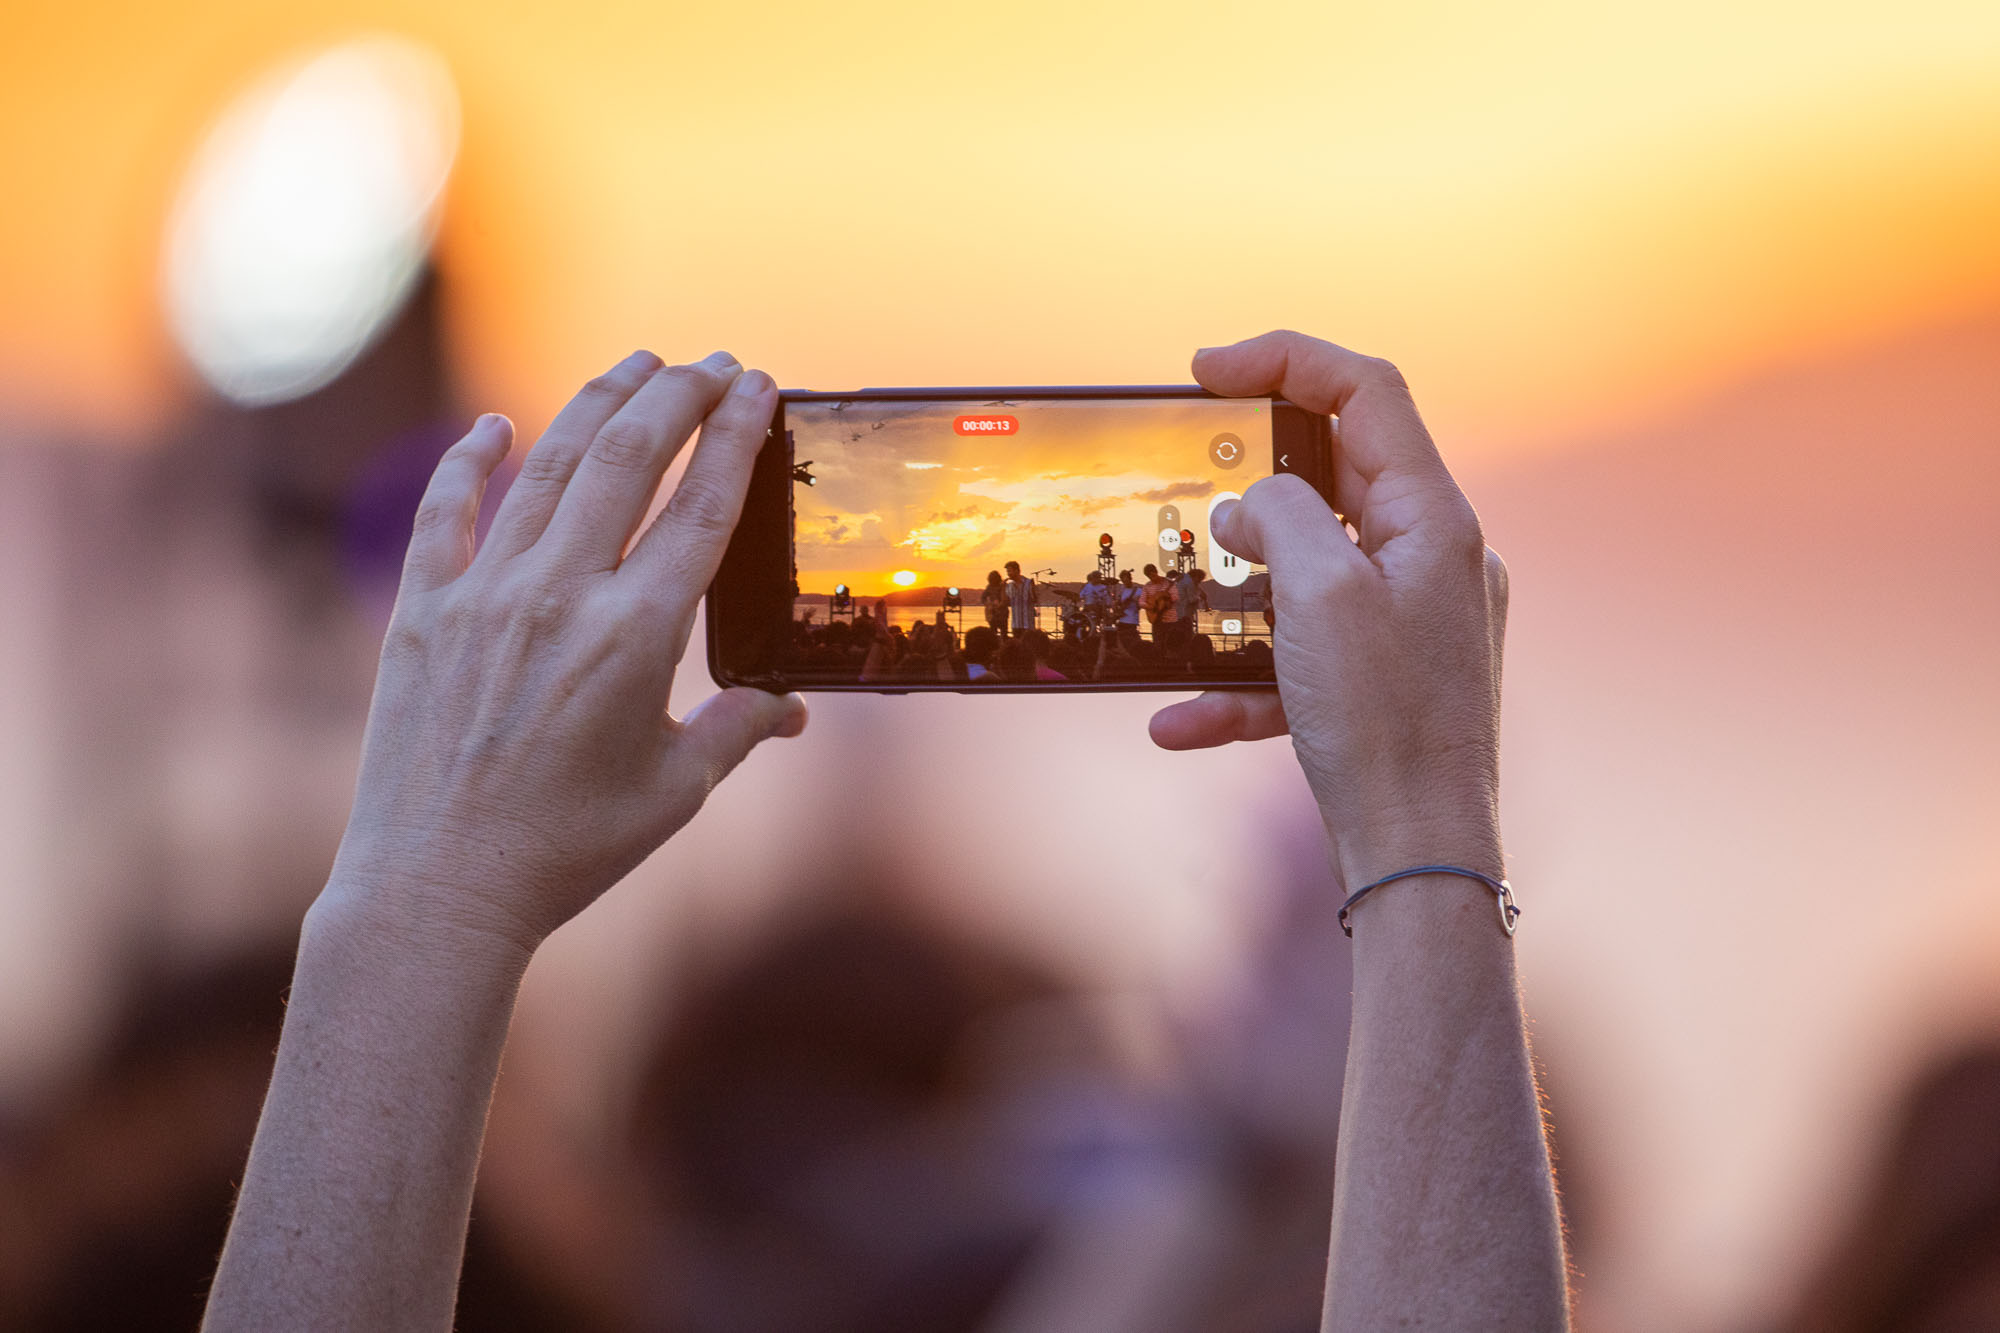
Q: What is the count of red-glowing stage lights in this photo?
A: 2